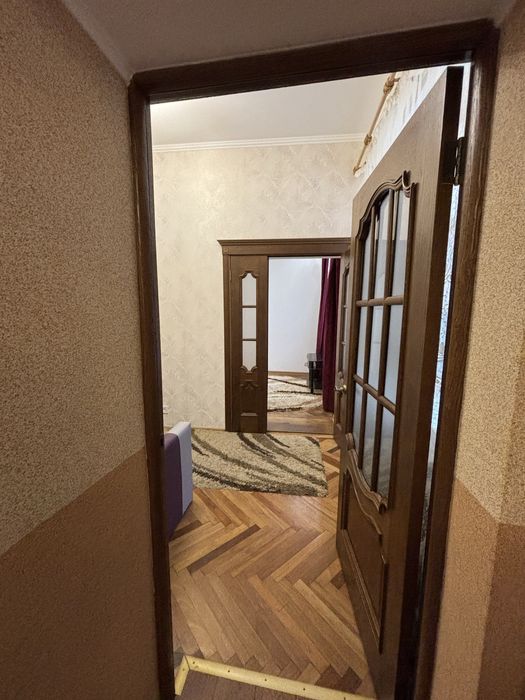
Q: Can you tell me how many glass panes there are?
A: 12